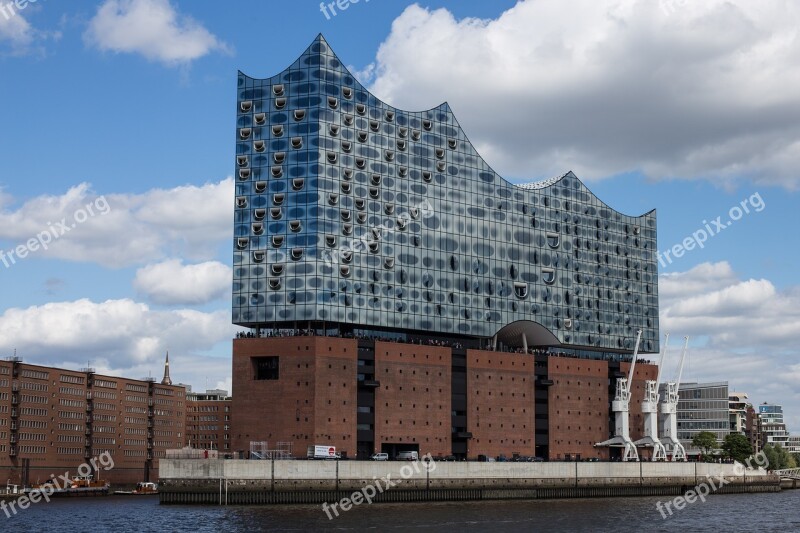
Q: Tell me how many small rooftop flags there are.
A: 0